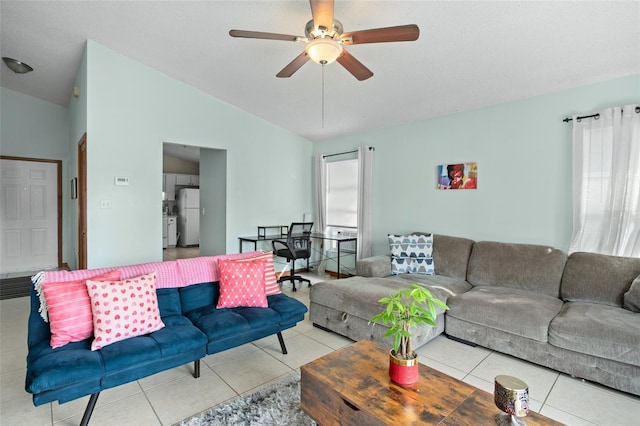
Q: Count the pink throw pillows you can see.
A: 4